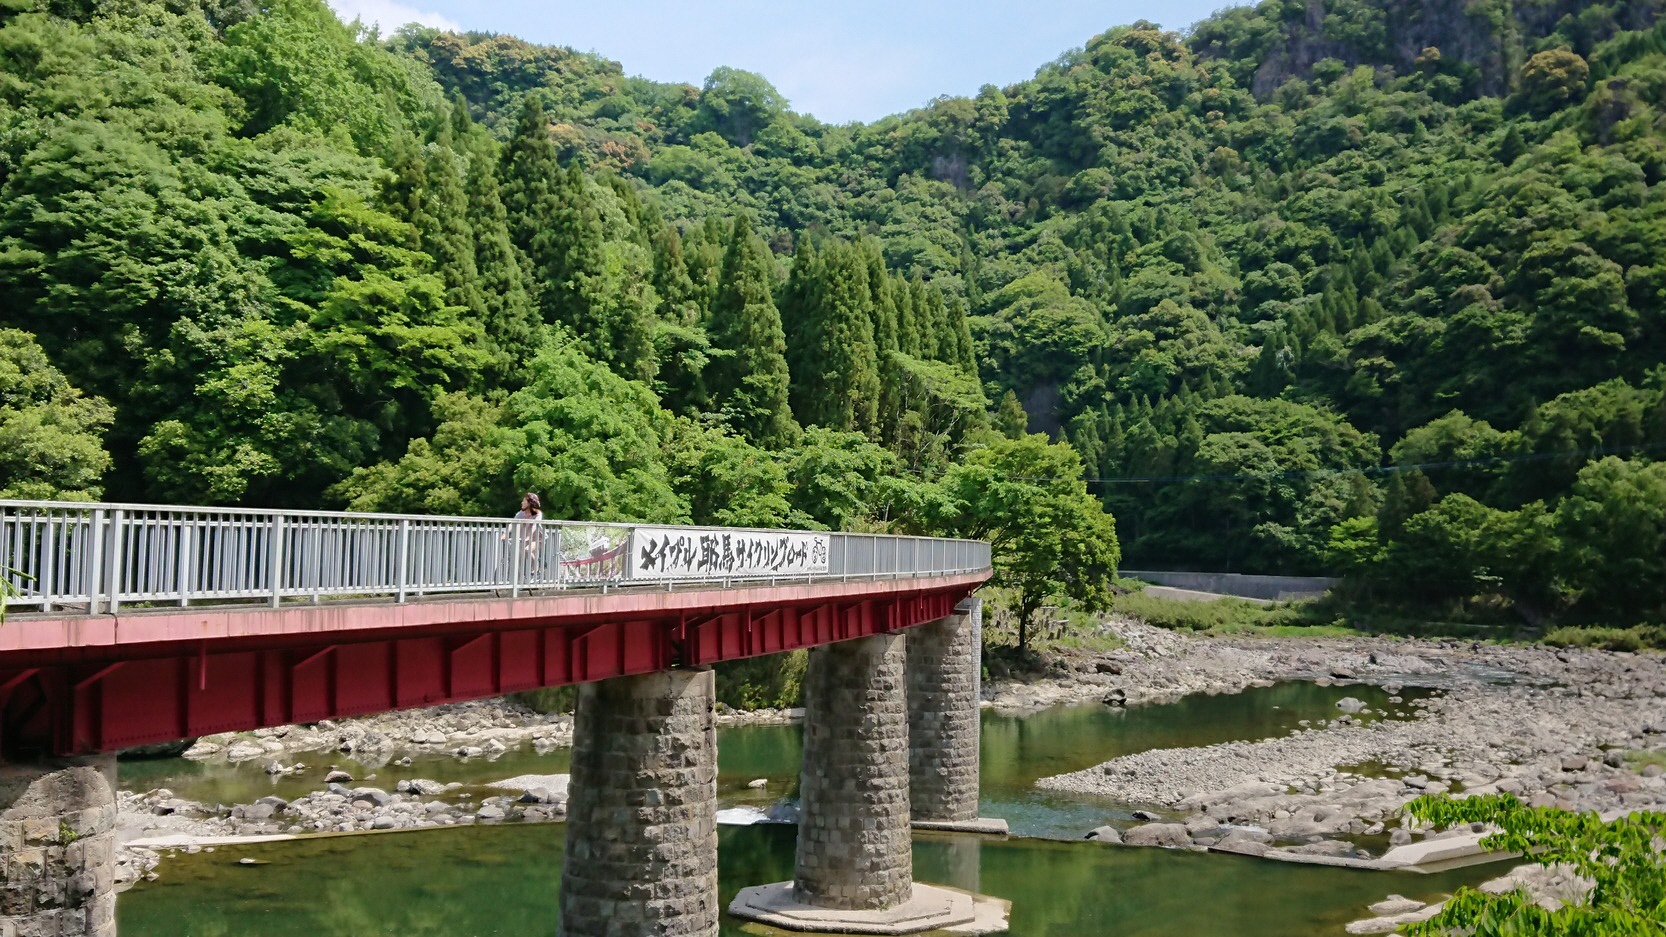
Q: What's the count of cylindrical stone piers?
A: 4